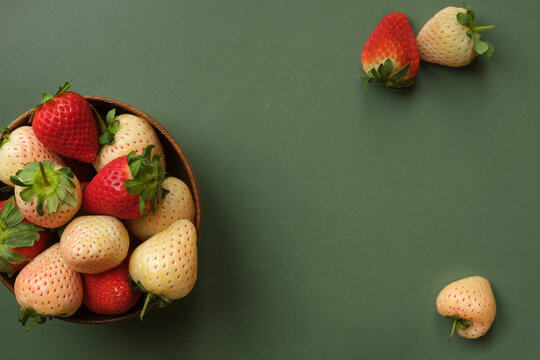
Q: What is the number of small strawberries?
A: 14